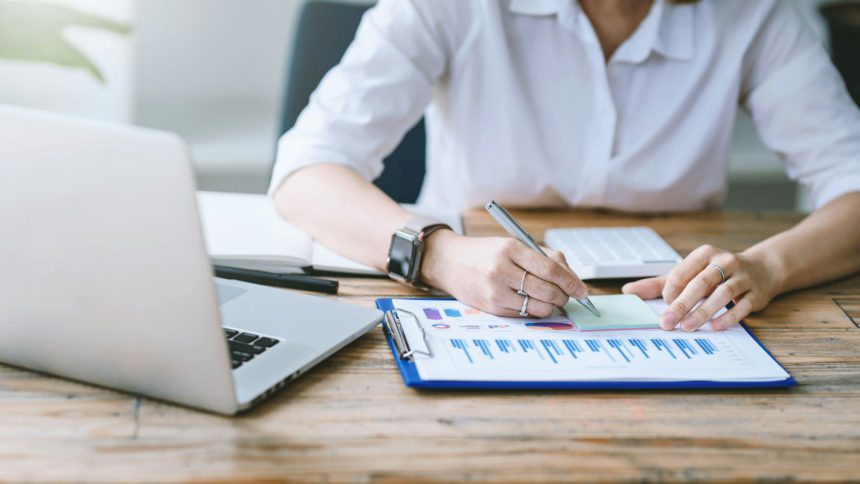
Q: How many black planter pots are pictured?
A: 1